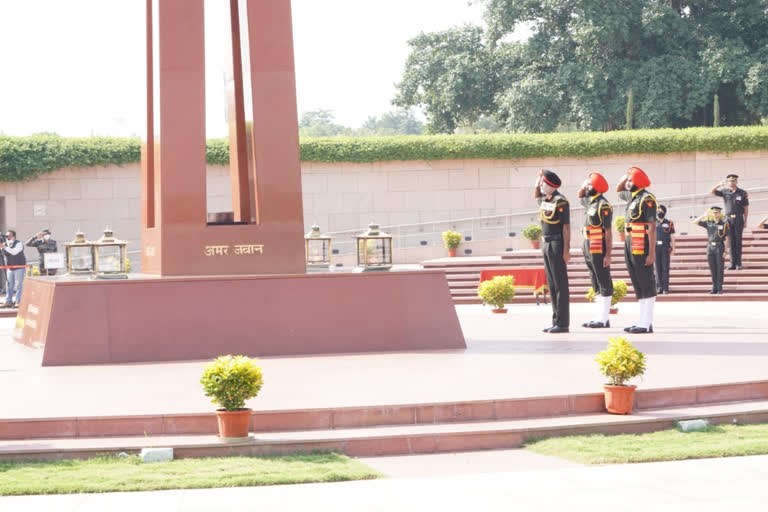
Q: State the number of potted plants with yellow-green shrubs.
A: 7